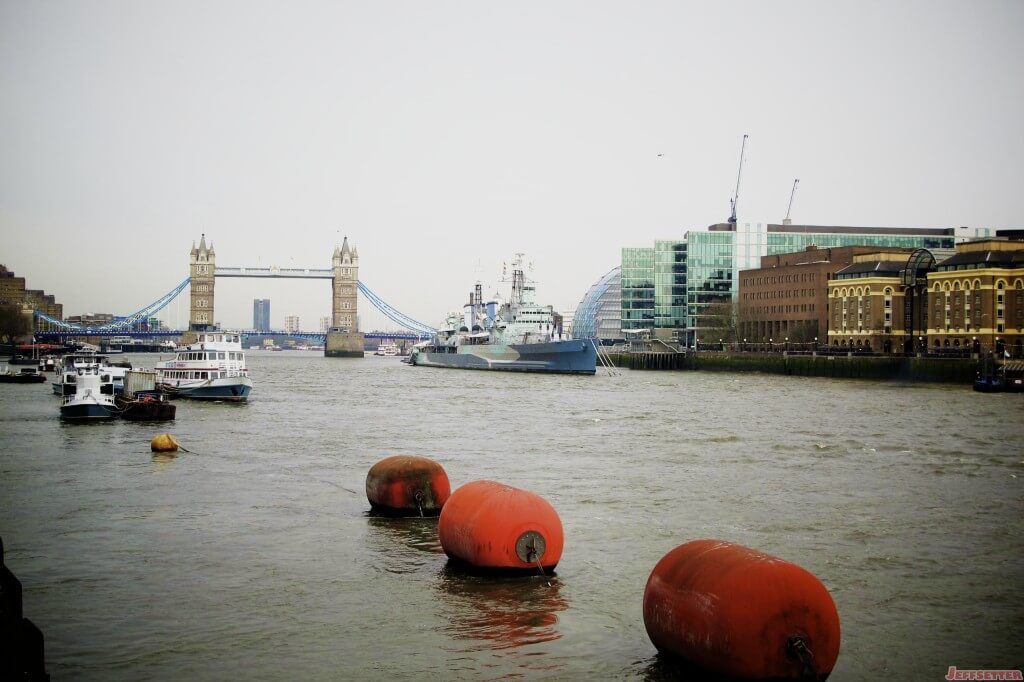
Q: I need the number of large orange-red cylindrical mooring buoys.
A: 3